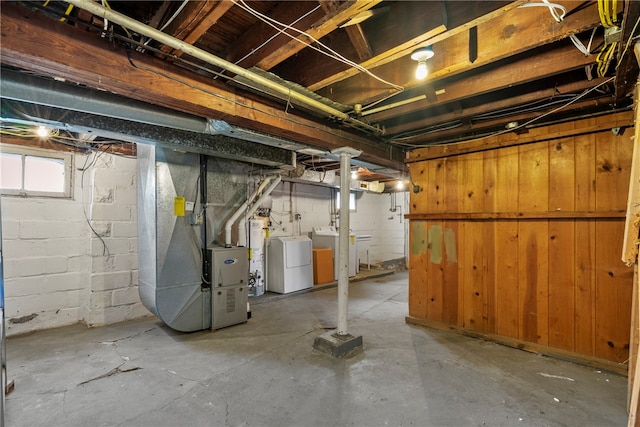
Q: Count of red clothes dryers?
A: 0